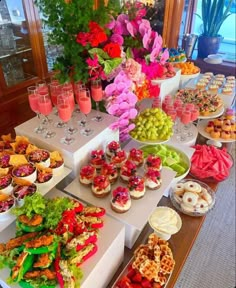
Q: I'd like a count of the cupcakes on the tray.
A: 12